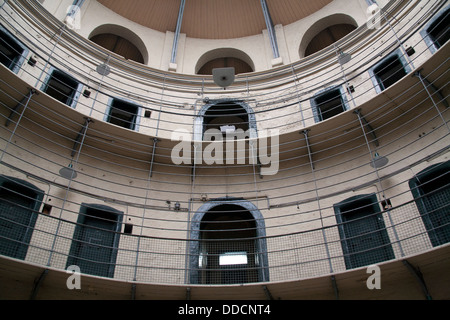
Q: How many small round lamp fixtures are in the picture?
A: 4